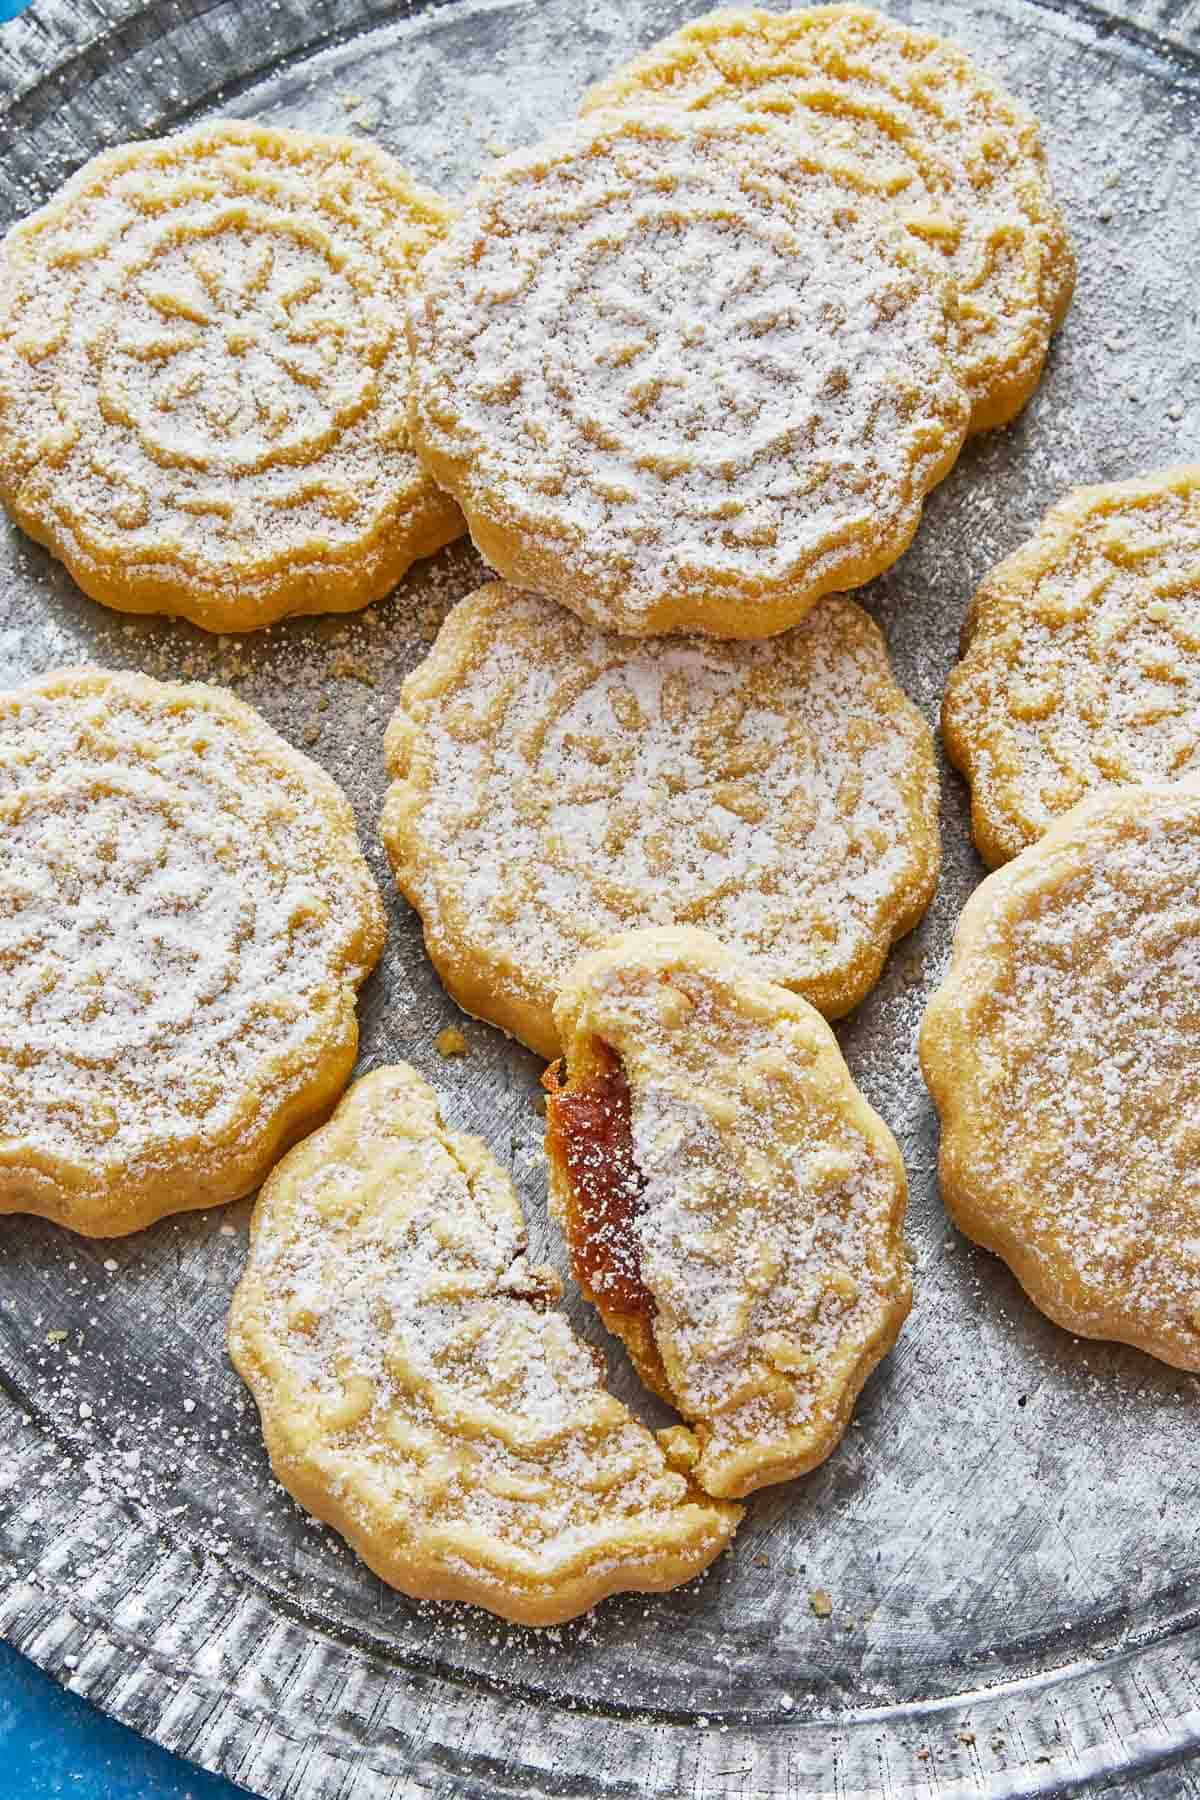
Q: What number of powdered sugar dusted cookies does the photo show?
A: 8